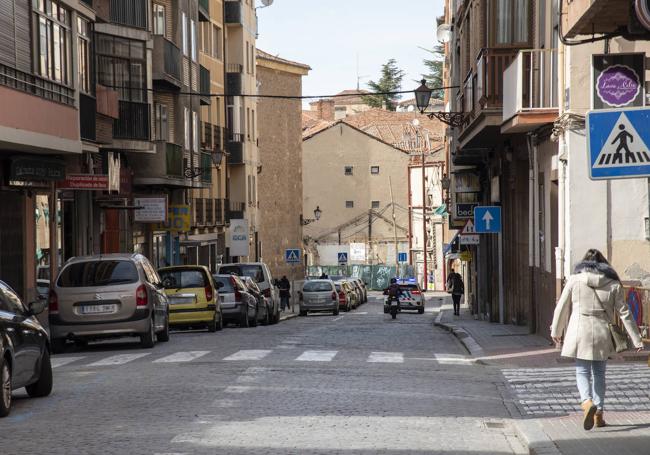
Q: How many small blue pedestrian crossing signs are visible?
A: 2